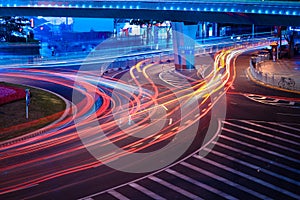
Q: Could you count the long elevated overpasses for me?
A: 1